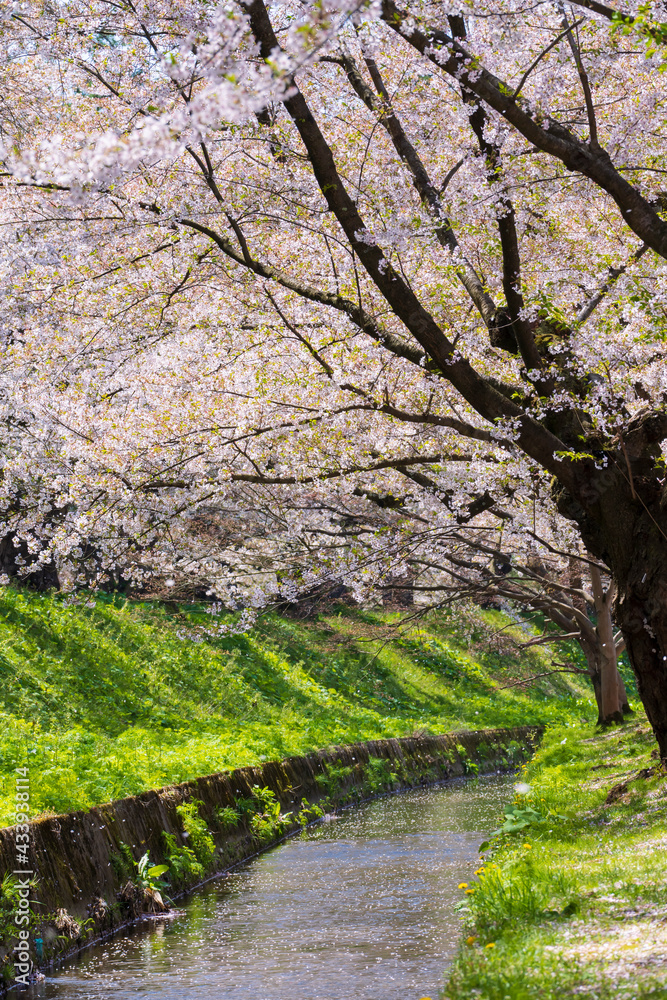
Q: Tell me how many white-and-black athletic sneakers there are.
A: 0